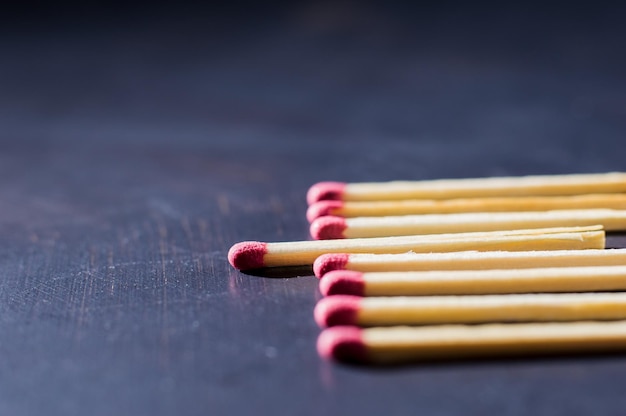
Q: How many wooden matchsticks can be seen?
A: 8